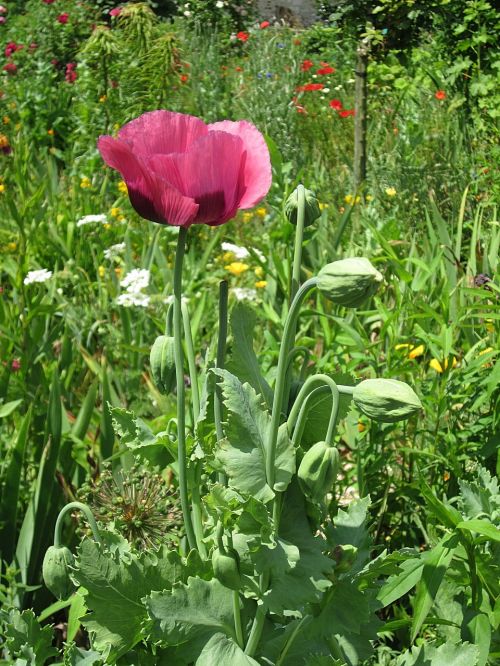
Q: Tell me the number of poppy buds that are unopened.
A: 7